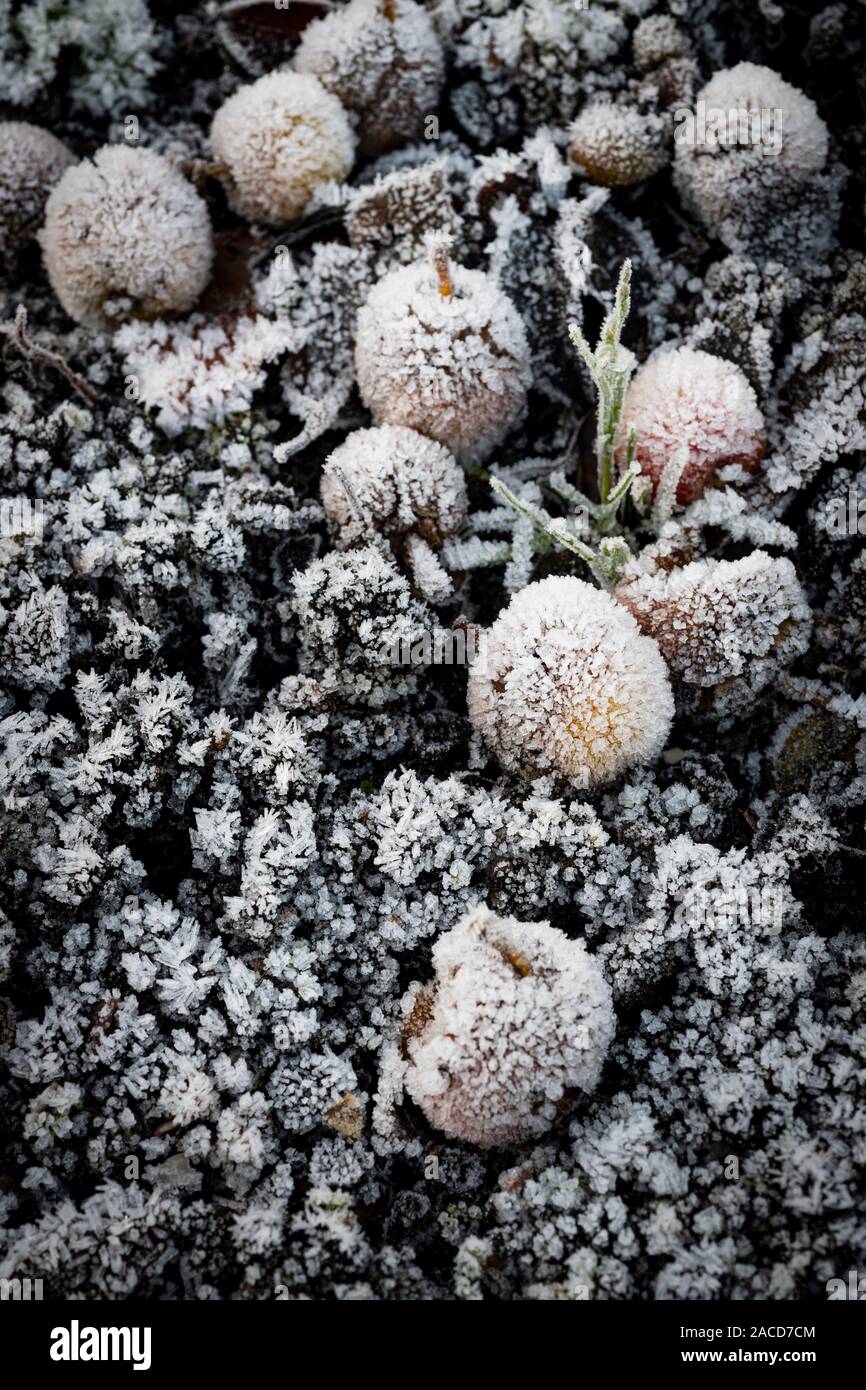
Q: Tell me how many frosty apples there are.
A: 12